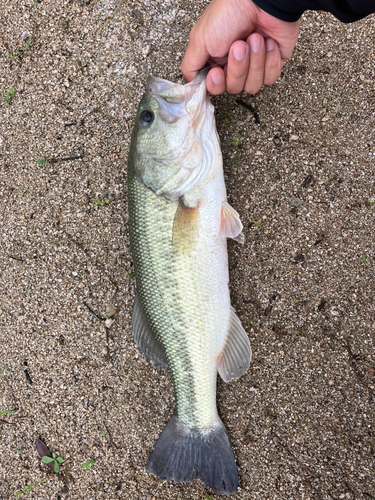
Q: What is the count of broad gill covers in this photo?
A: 1